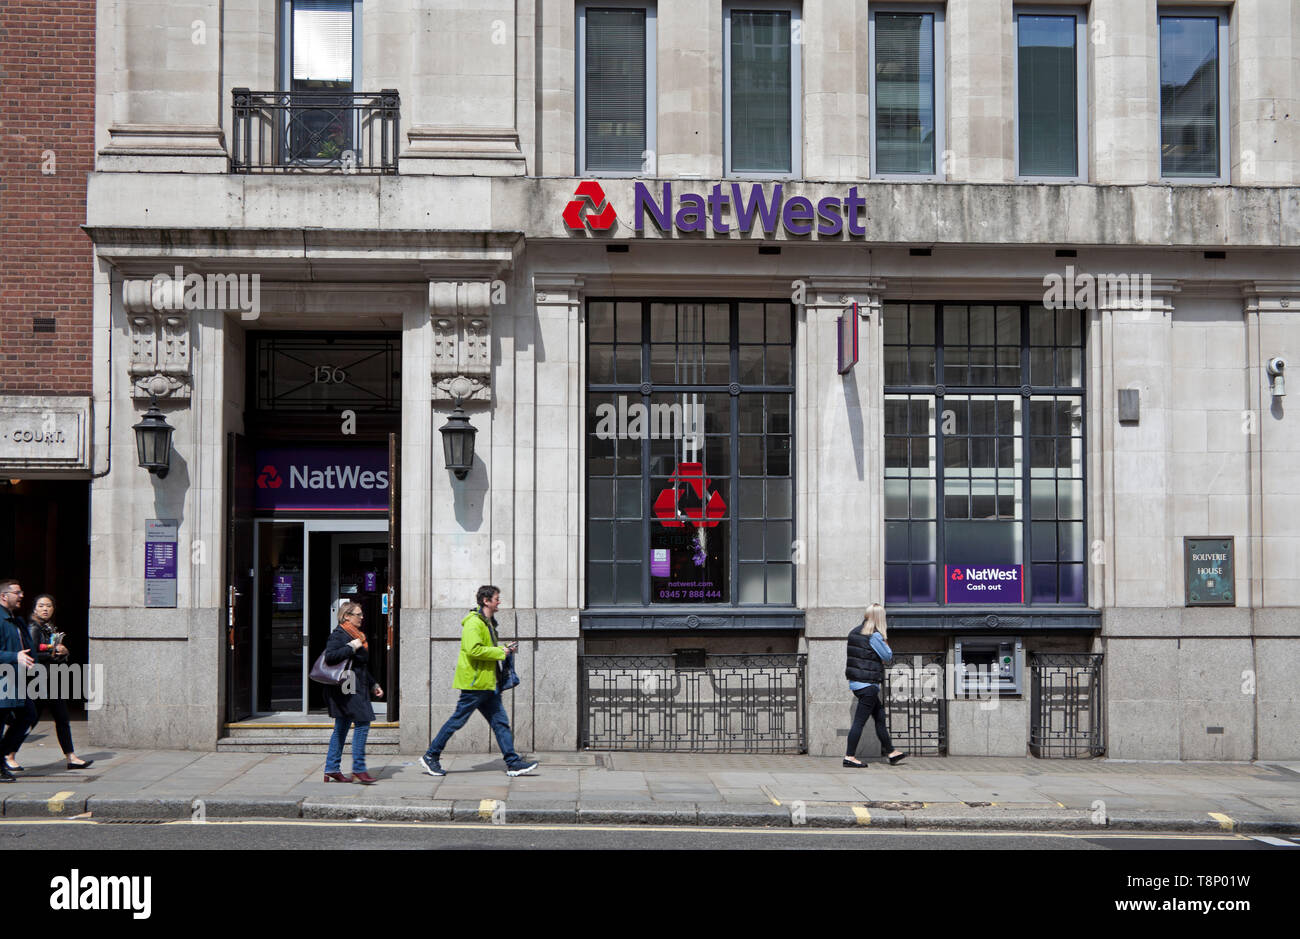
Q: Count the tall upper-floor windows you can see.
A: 6